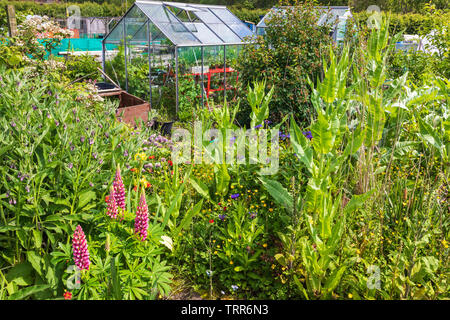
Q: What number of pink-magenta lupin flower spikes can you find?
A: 4